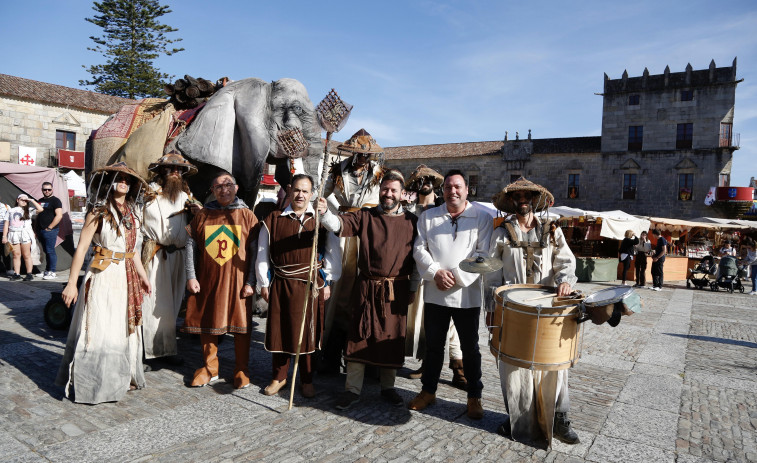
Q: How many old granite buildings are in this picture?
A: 2